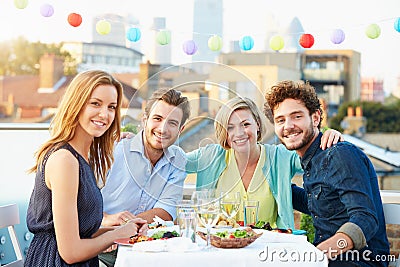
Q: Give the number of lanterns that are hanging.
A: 14